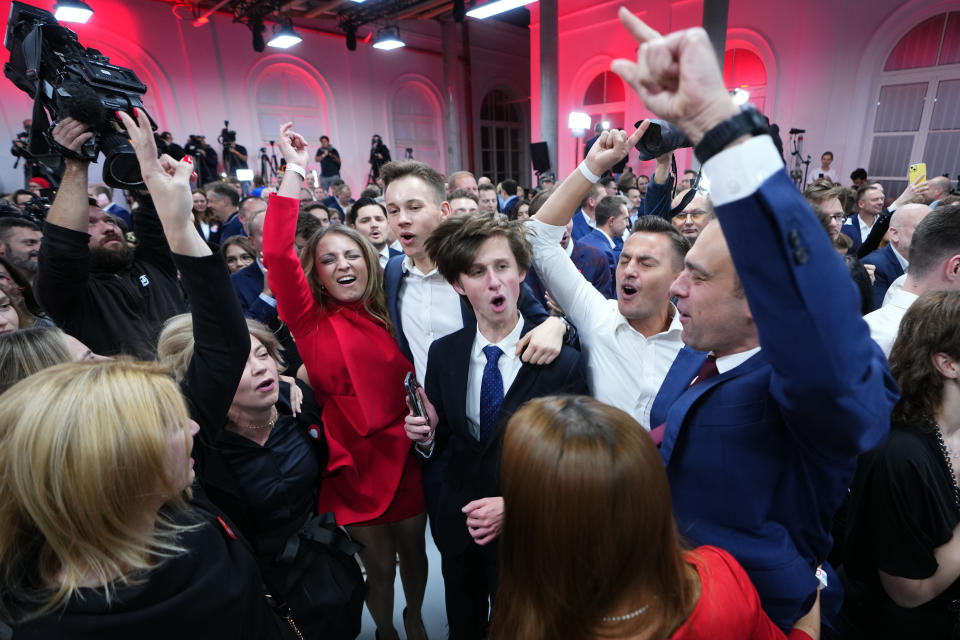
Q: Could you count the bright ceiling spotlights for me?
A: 4